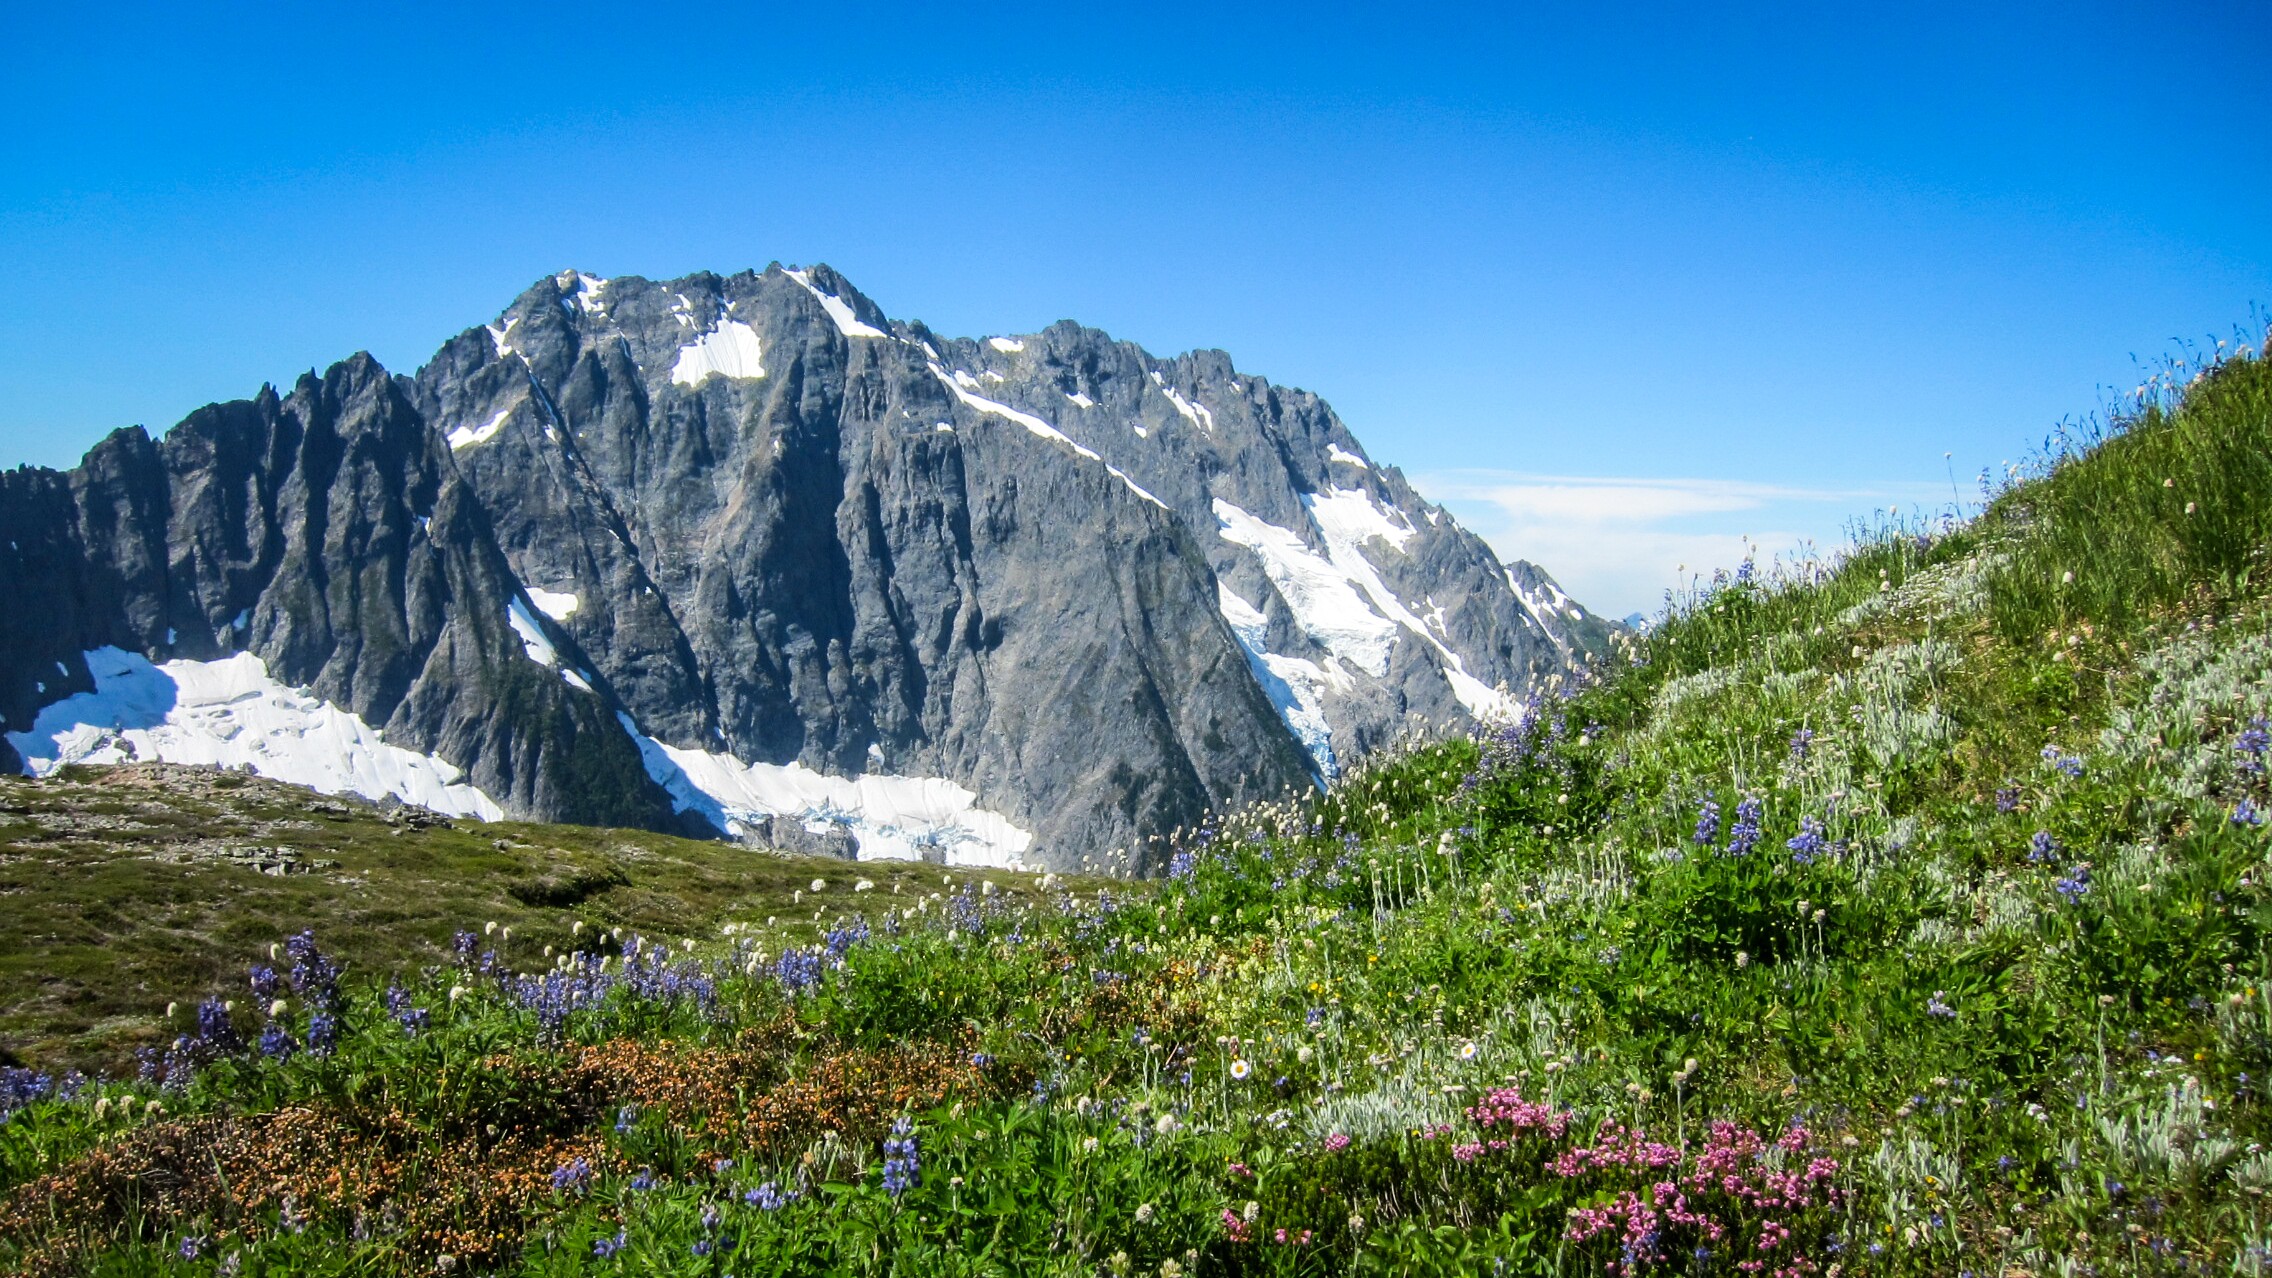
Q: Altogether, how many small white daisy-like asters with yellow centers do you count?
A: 2